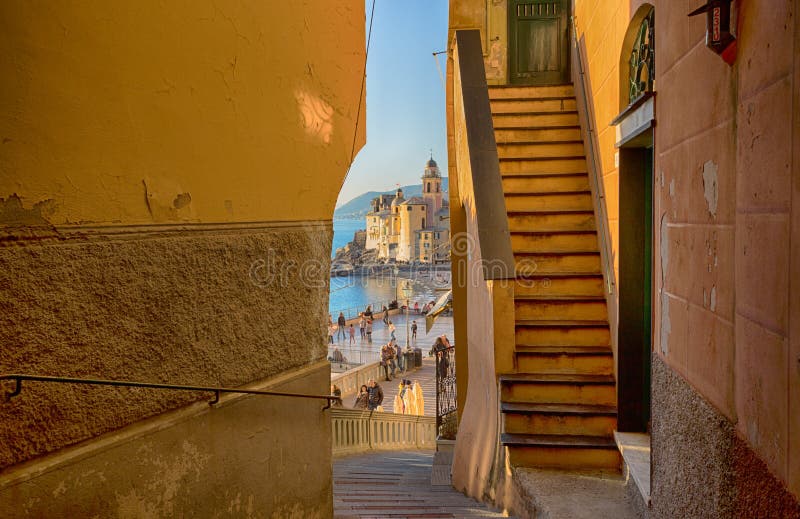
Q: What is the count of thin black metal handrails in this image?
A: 1